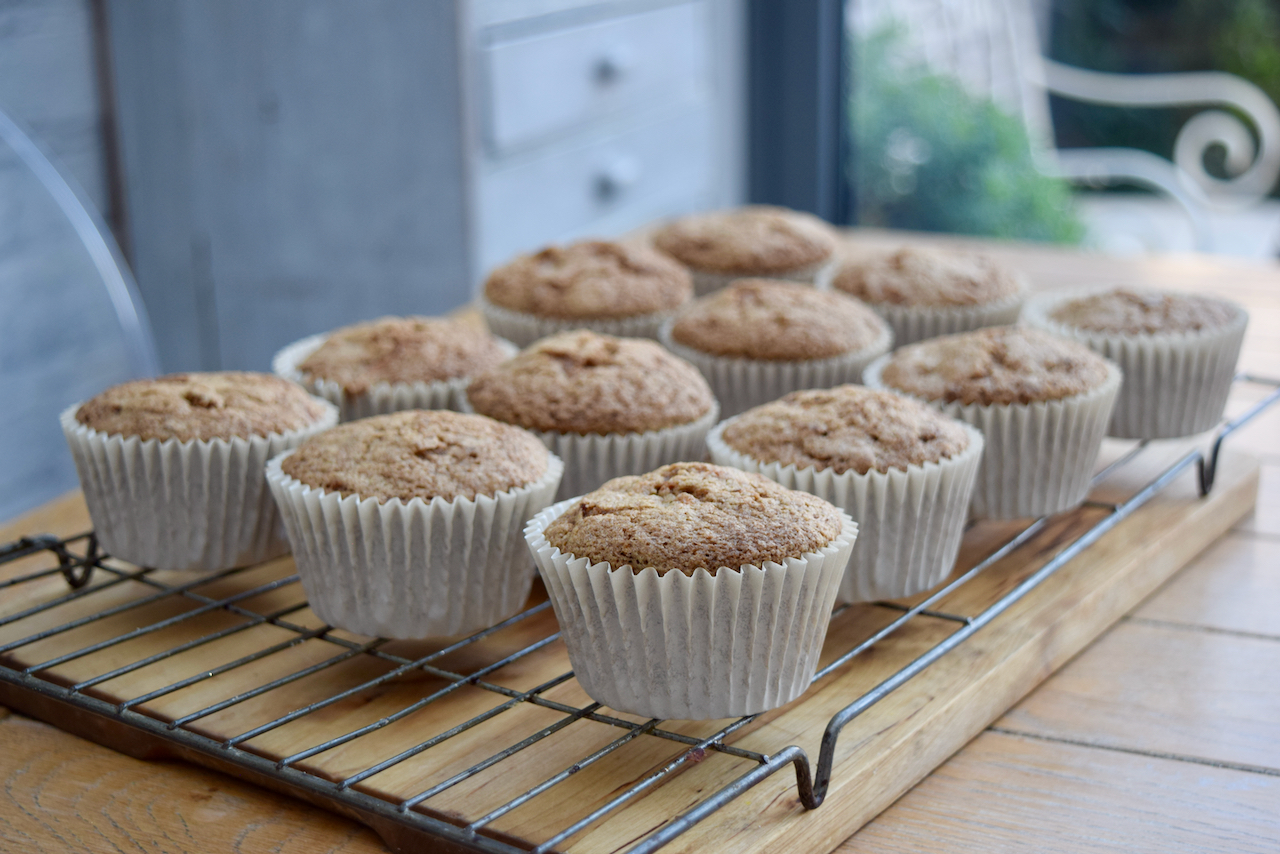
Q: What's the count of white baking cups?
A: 12